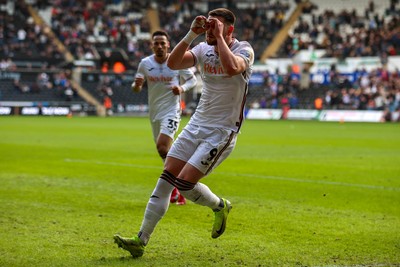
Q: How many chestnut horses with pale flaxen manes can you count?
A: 0